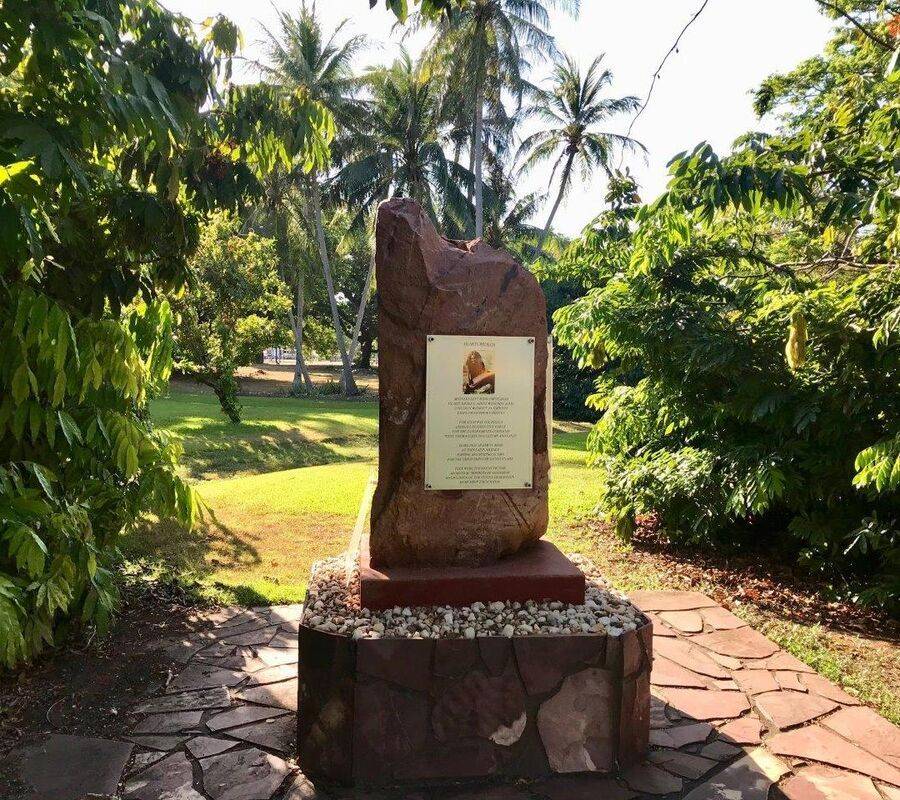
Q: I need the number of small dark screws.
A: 4